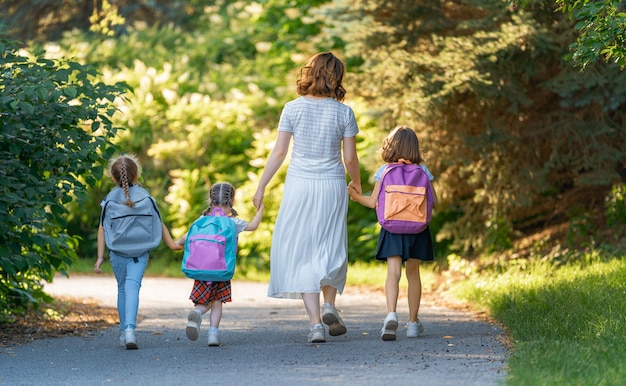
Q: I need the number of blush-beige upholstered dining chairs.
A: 0